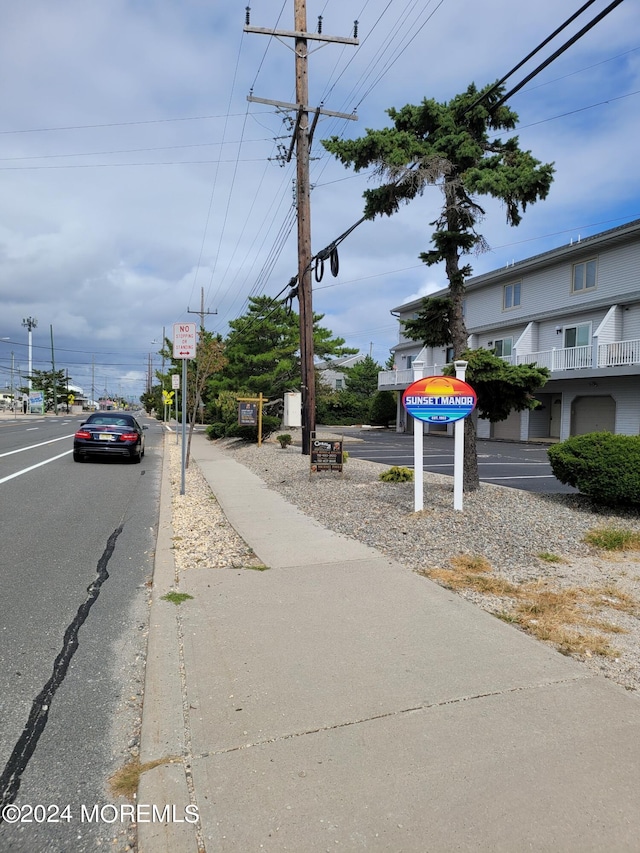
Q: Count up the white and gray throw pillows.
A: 0